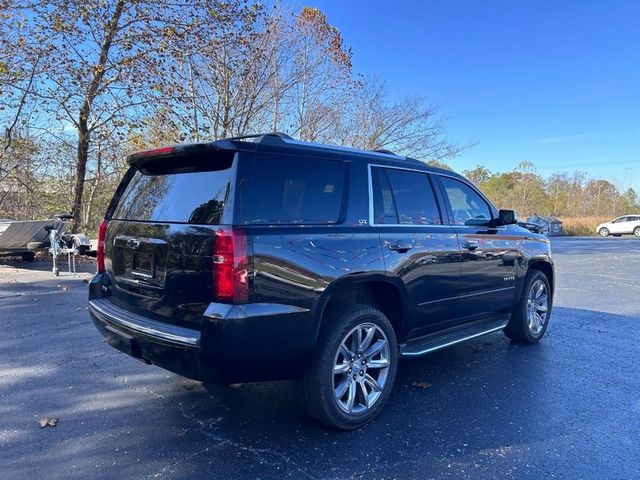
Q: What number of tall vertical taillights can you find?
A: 2